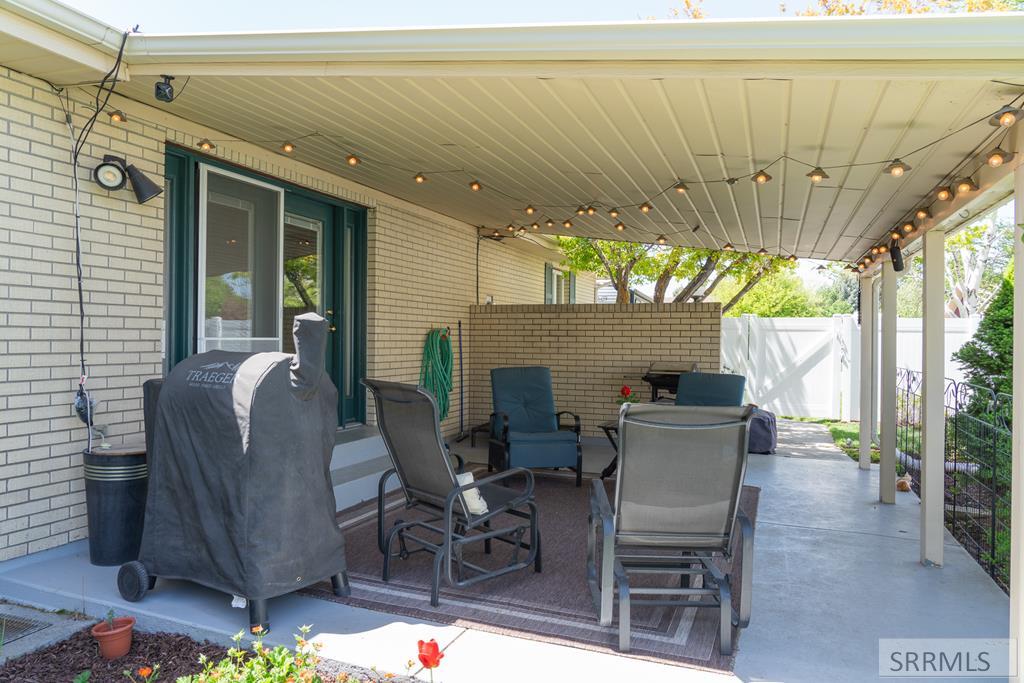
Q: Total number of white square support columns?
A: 4